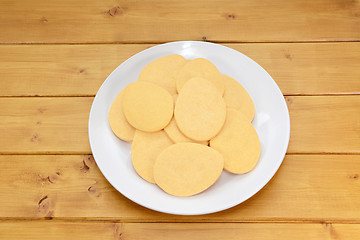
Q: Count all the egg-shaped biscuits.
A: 10